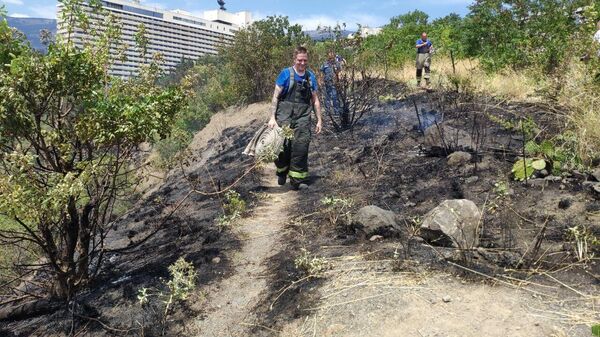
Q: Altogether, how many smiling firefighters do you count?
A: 1